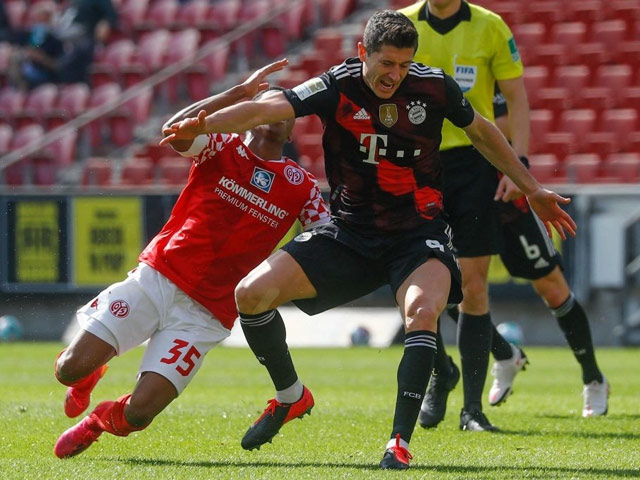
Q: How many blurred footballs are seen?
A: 3